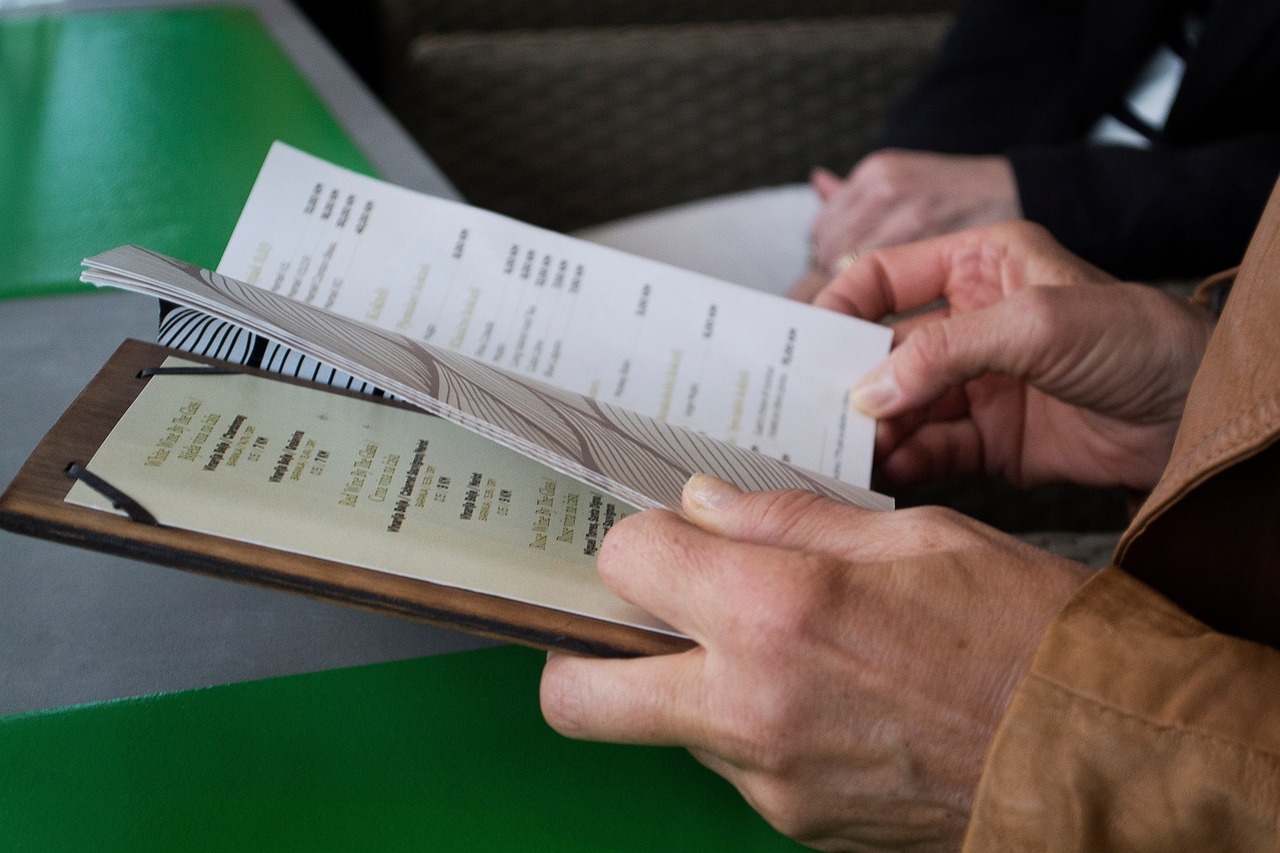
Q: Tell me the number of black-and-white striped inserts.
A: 1